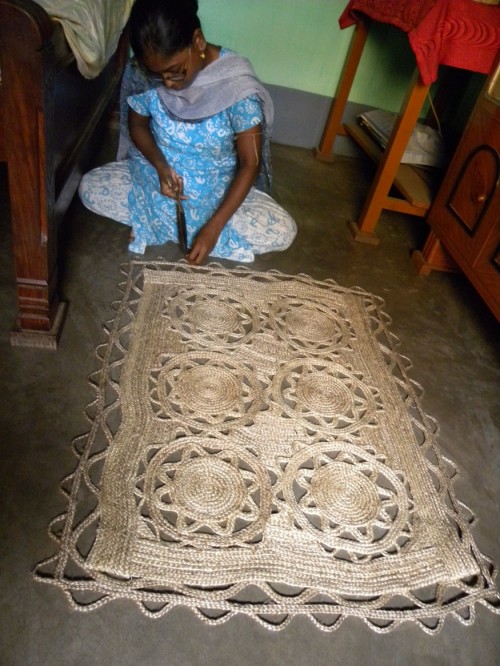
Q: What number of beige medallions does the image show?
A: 6